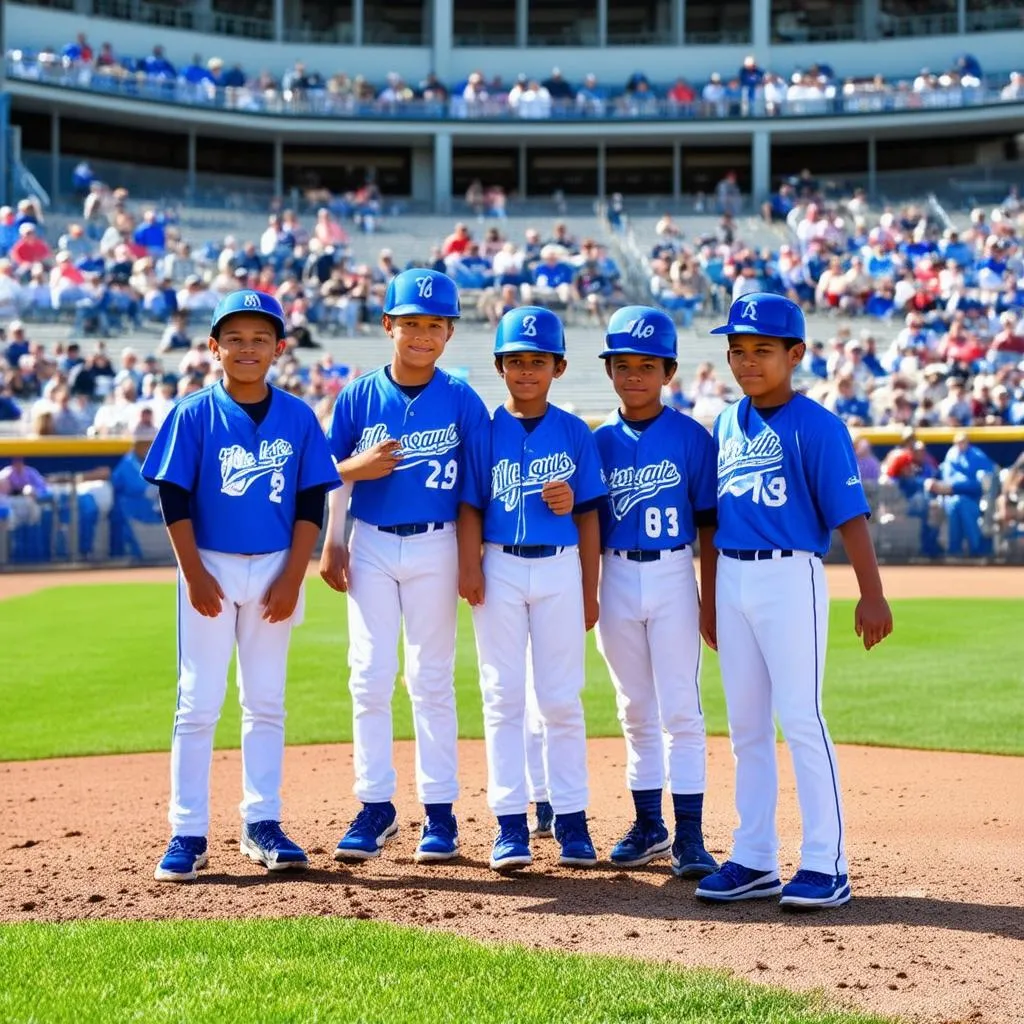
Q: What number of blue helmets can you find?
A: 5